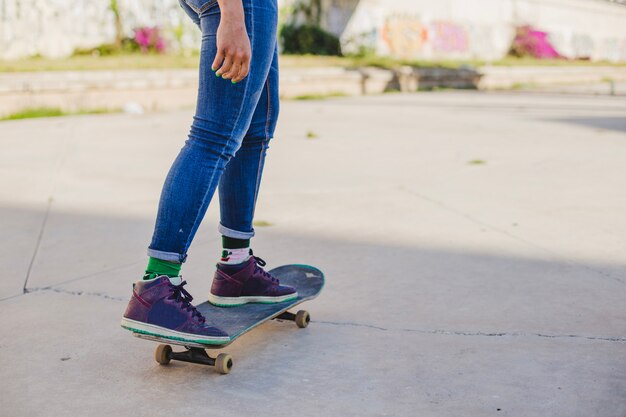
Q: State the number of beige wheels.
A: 3